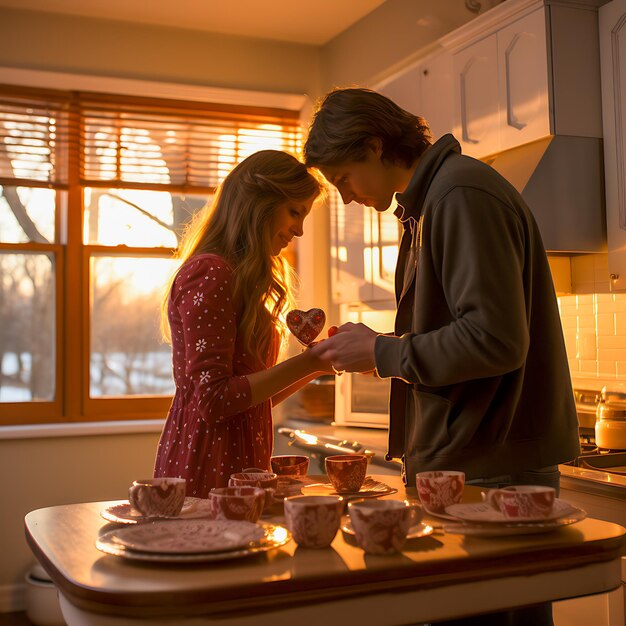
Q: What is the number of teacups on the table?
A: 9